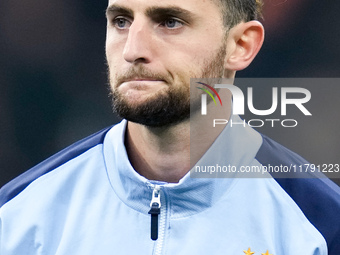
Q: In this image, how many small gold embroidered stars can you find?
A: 2